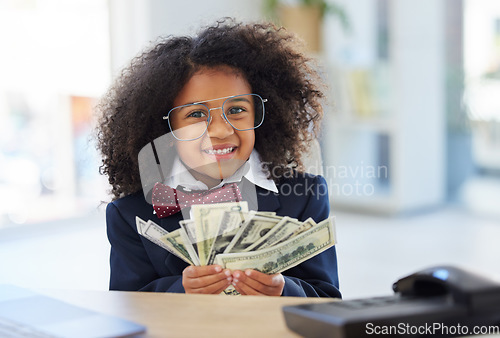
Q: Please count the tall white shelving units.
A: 1